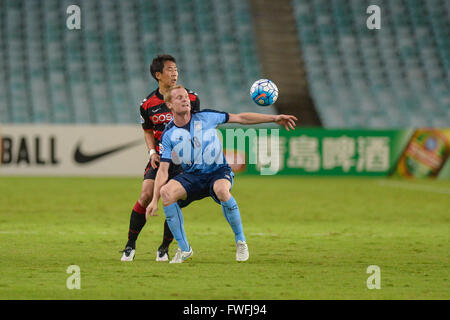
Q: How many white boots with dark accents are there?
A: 2